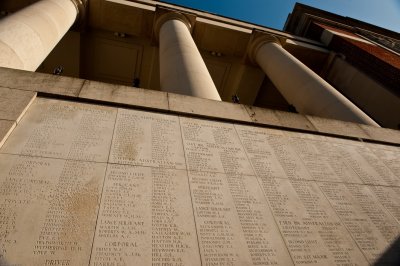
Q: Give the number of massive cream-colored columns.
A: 3